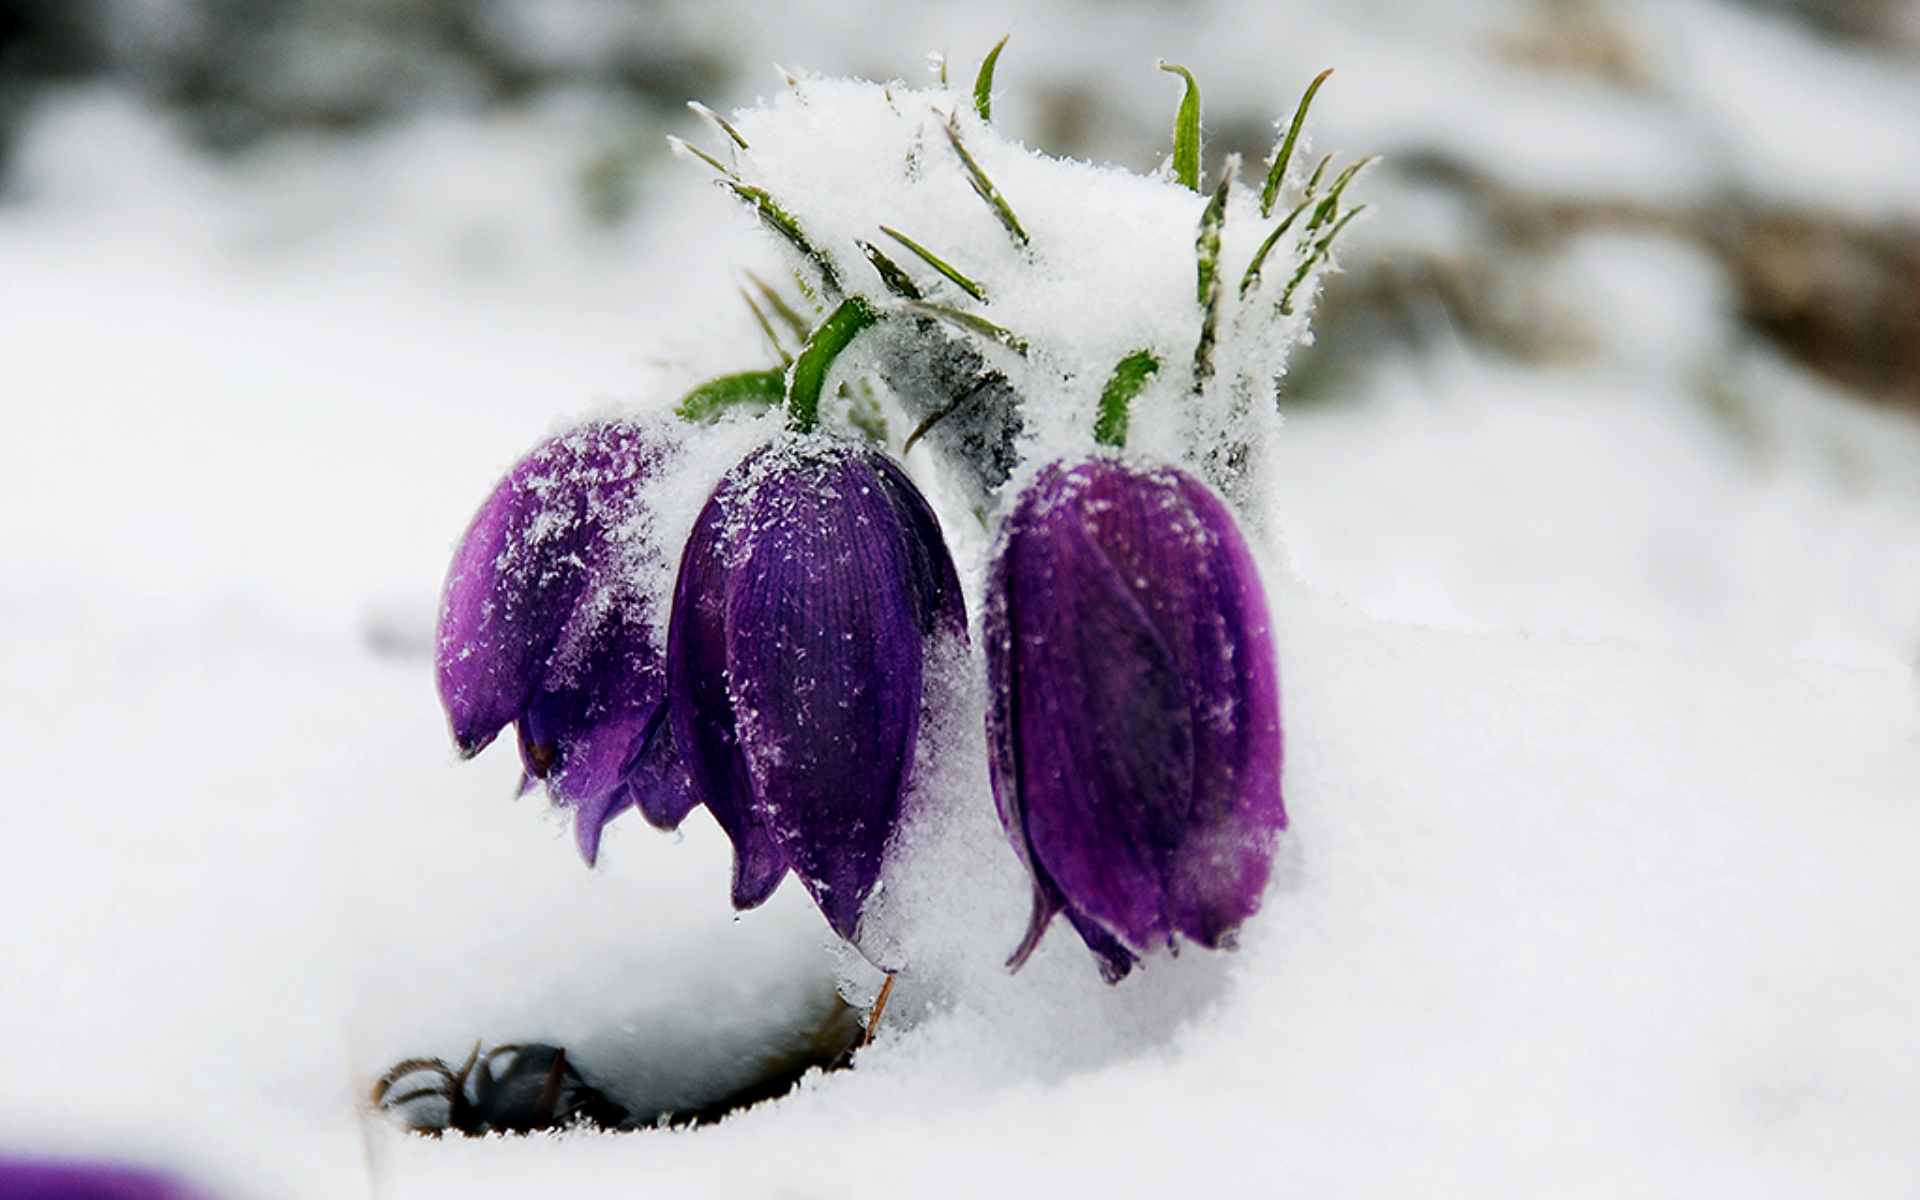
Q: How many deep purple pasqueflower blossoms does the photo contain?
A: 3